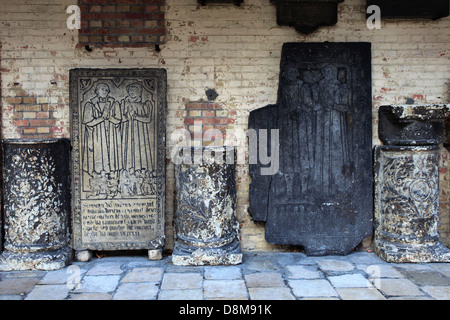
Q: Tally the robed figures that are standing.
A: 4